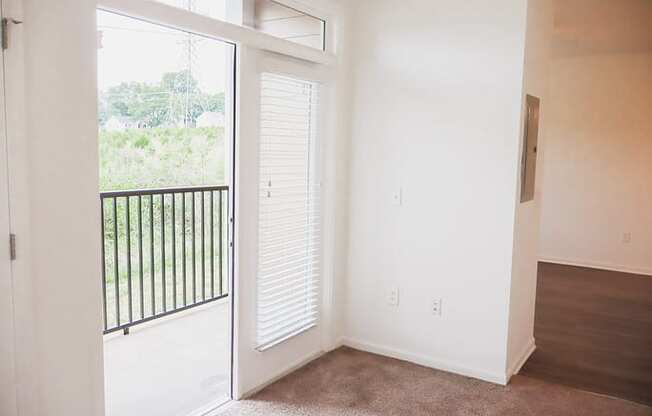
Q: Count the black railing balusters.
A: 12